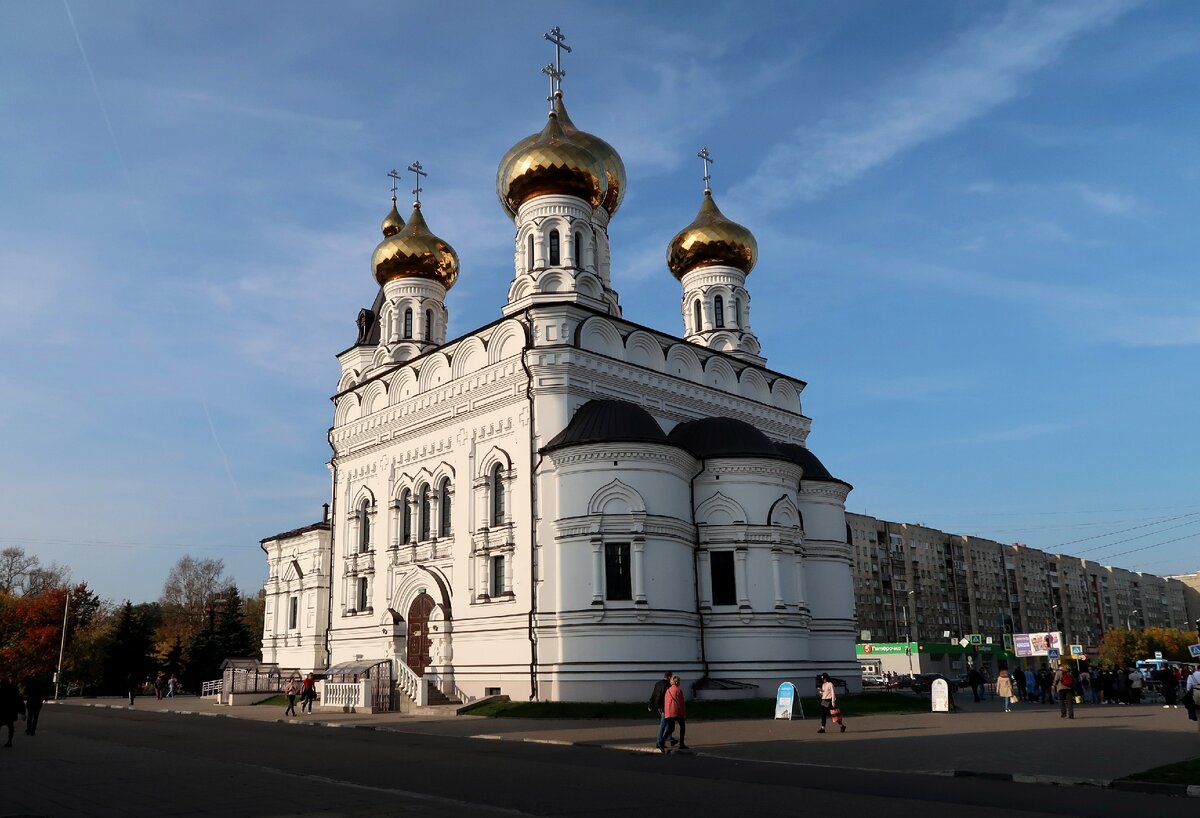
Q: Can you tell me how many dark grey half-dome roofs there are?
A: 3